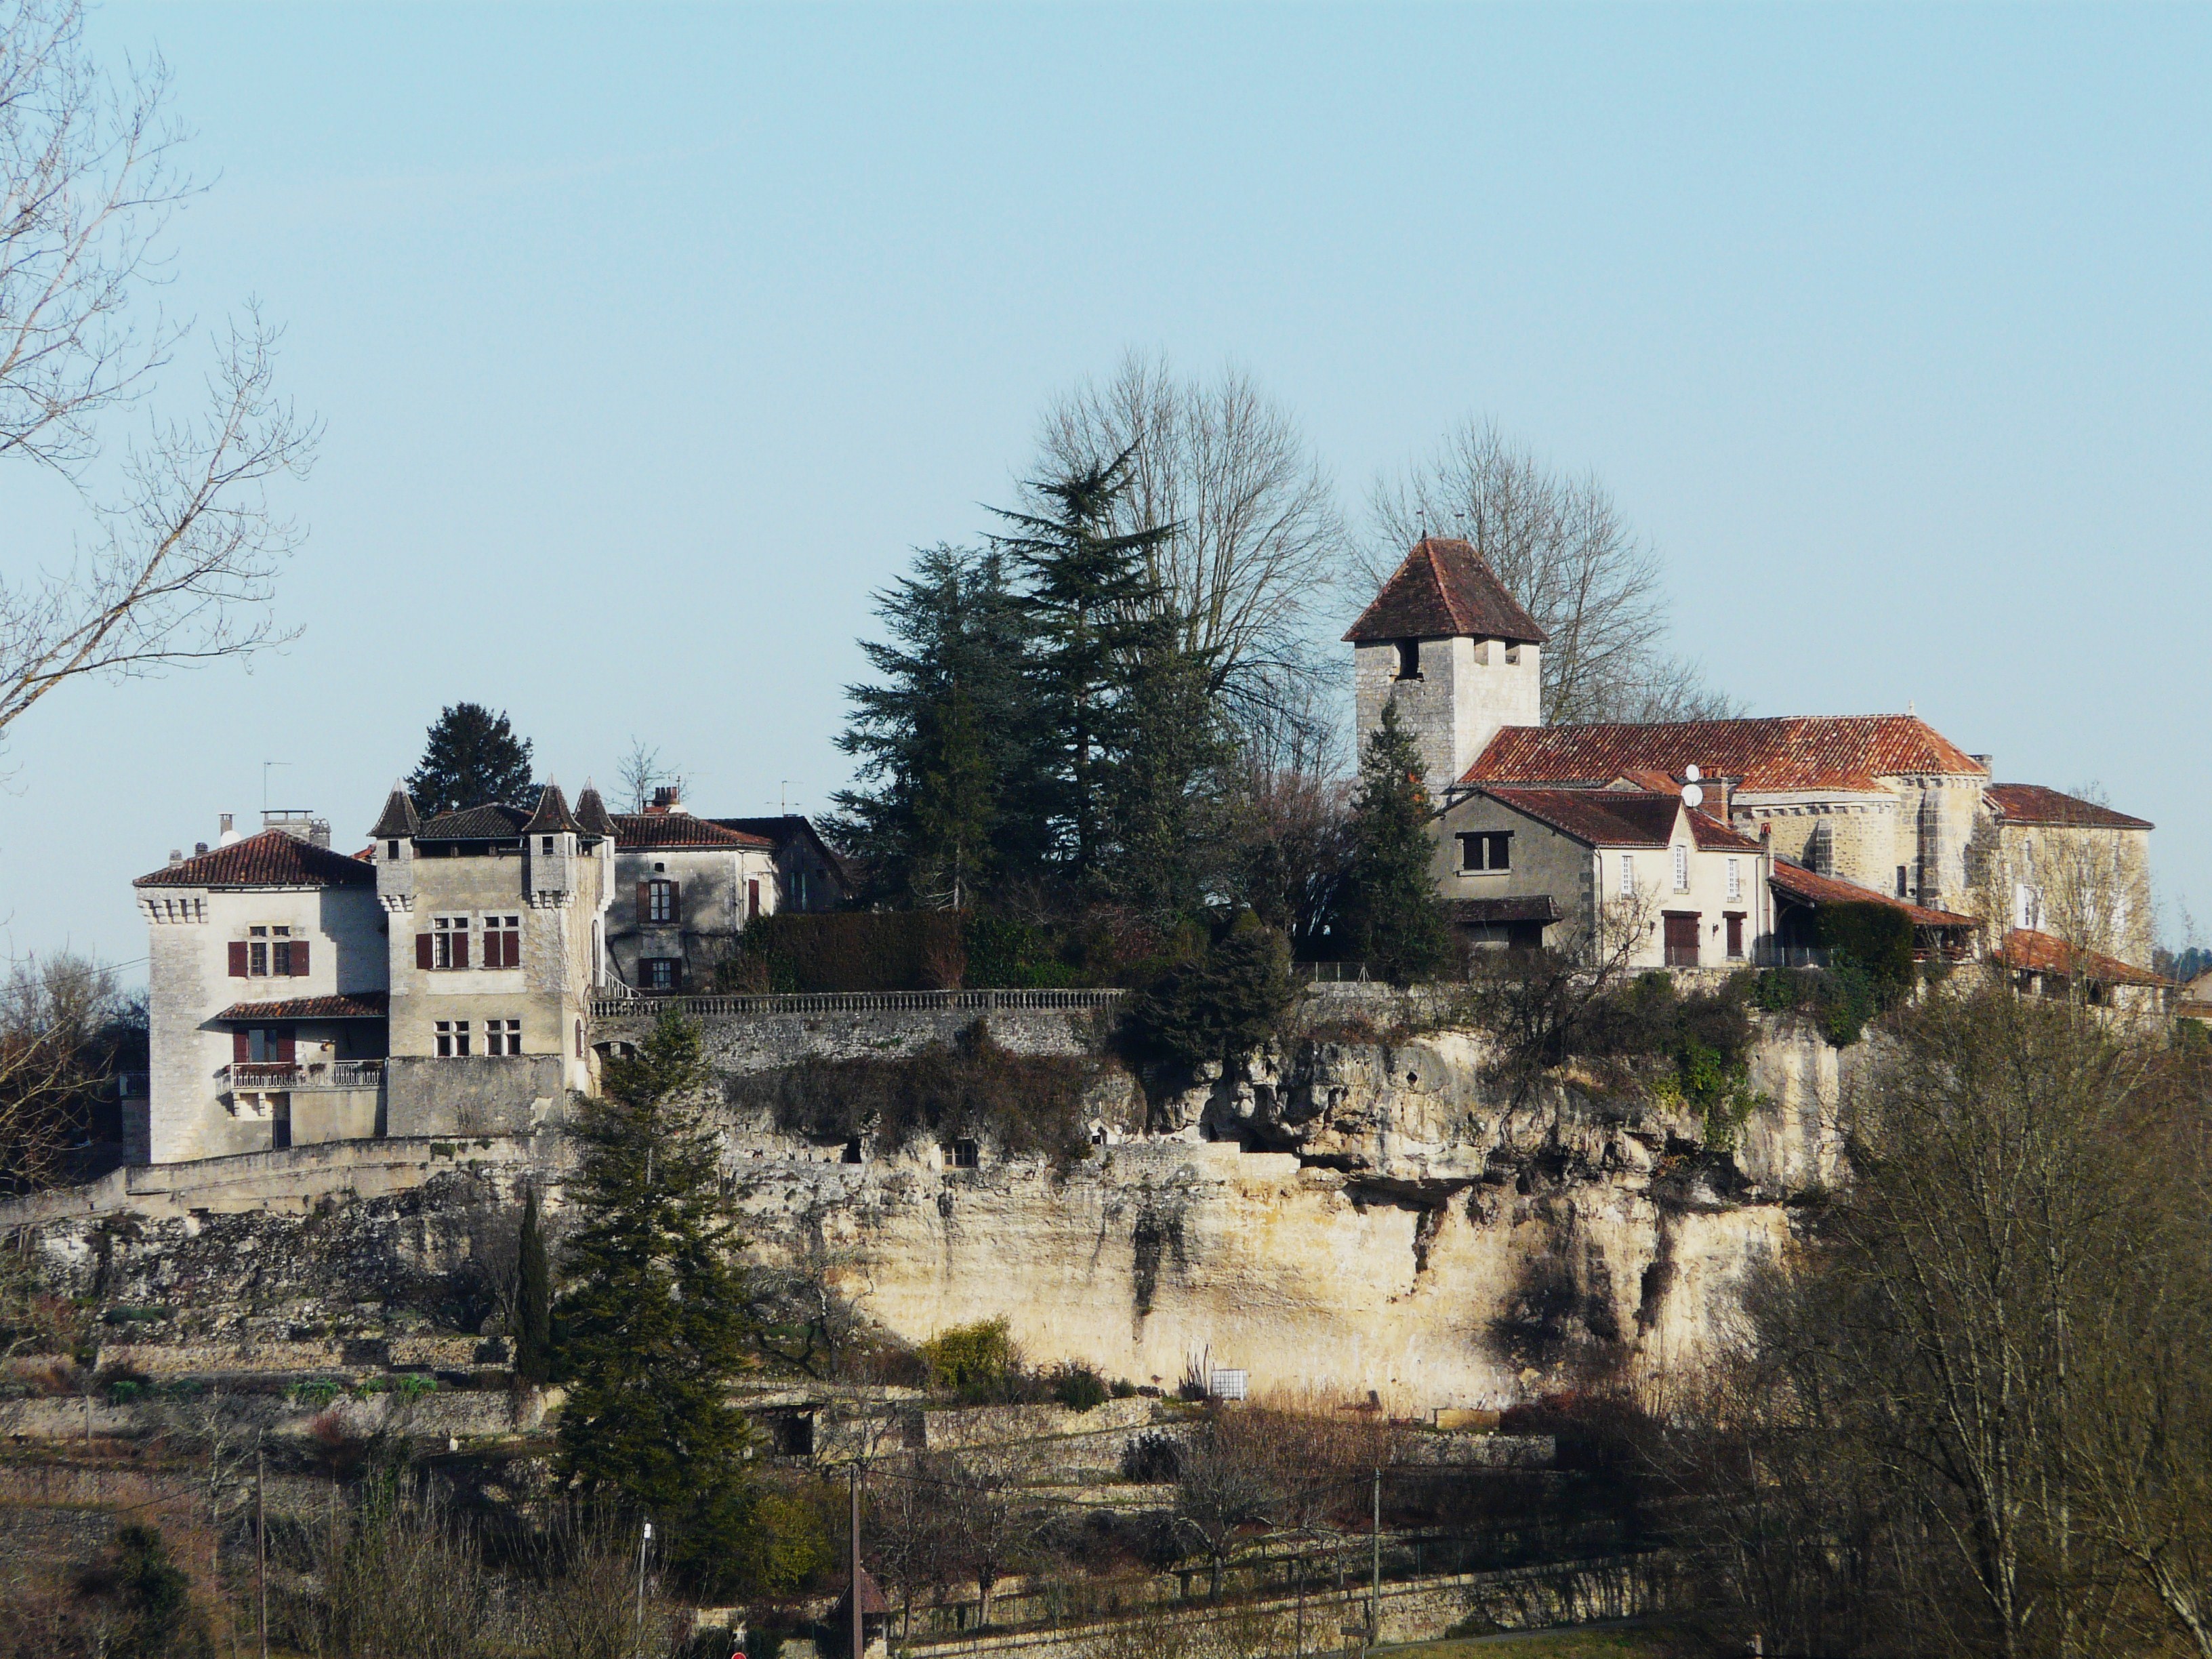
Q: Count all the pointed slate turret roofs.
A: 3